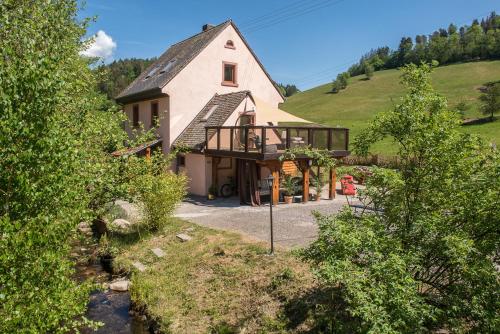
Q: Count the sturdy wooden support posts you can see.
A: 3